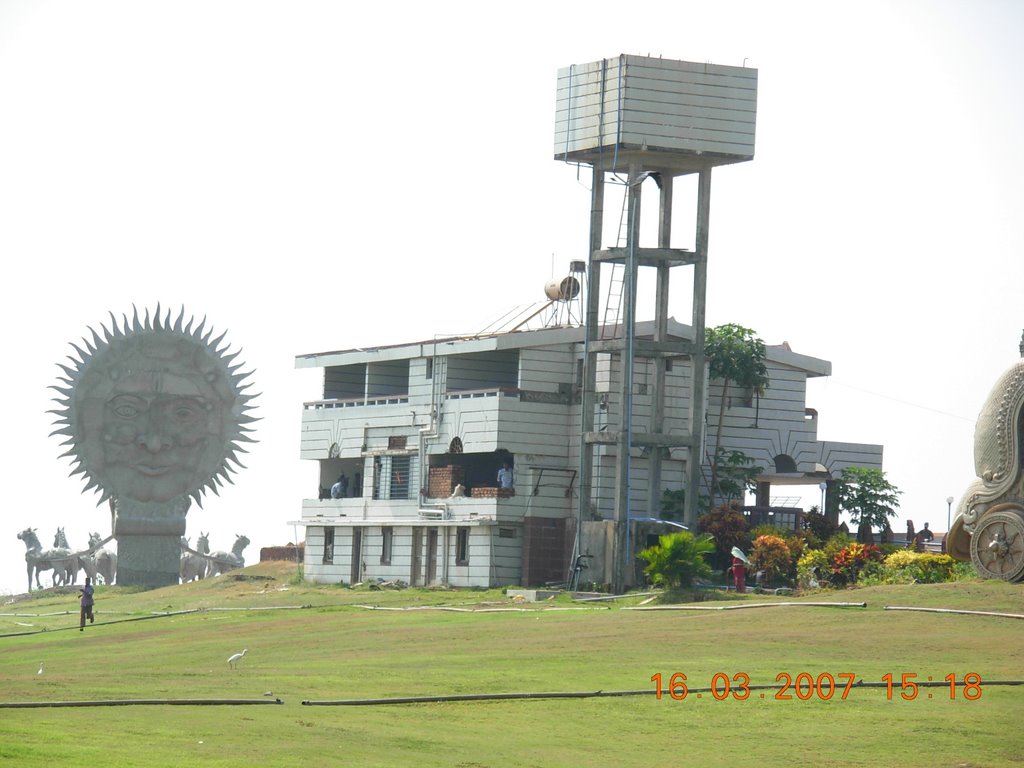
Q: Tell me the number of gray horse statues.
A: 6